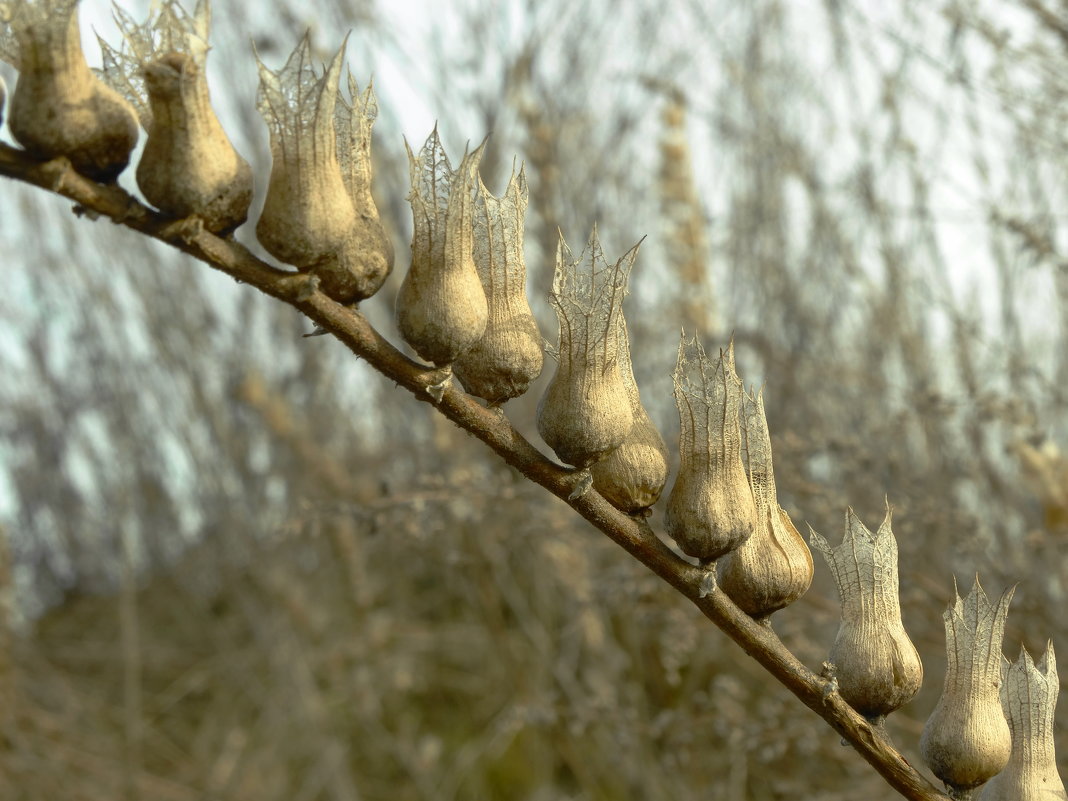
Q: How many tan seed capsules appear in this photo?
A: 13